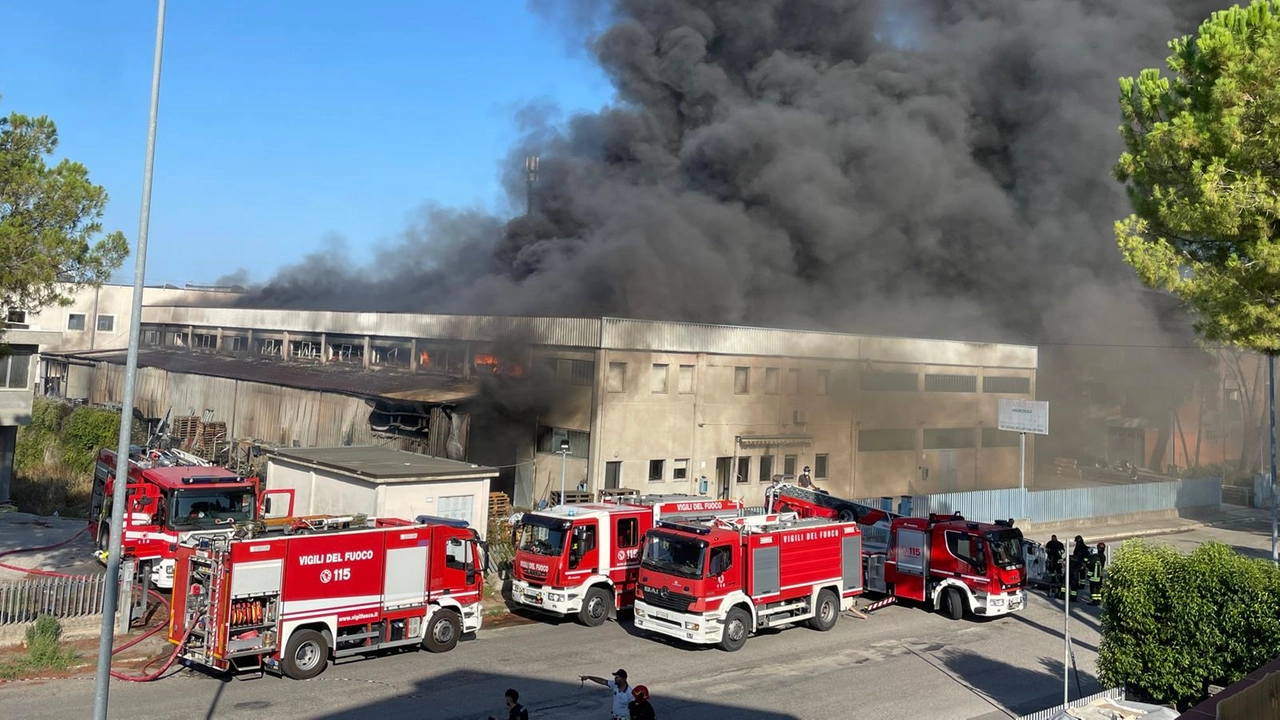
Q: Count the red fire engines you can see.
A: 5